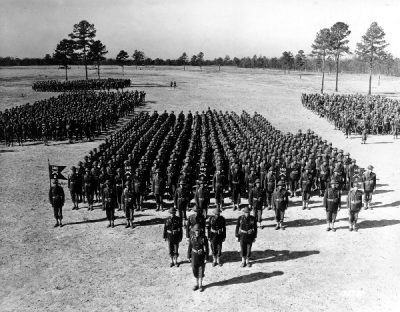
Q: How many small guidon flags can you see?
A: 5